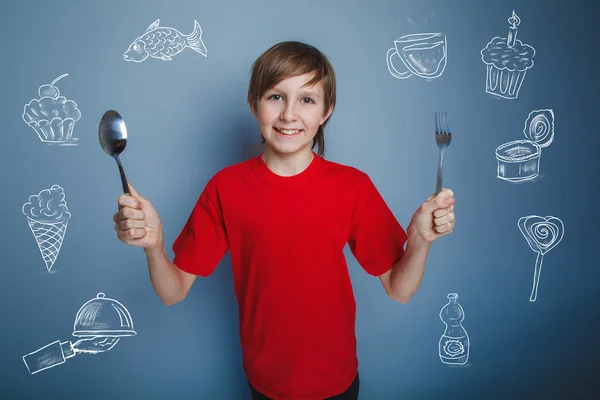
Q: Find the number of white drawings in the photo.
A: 9